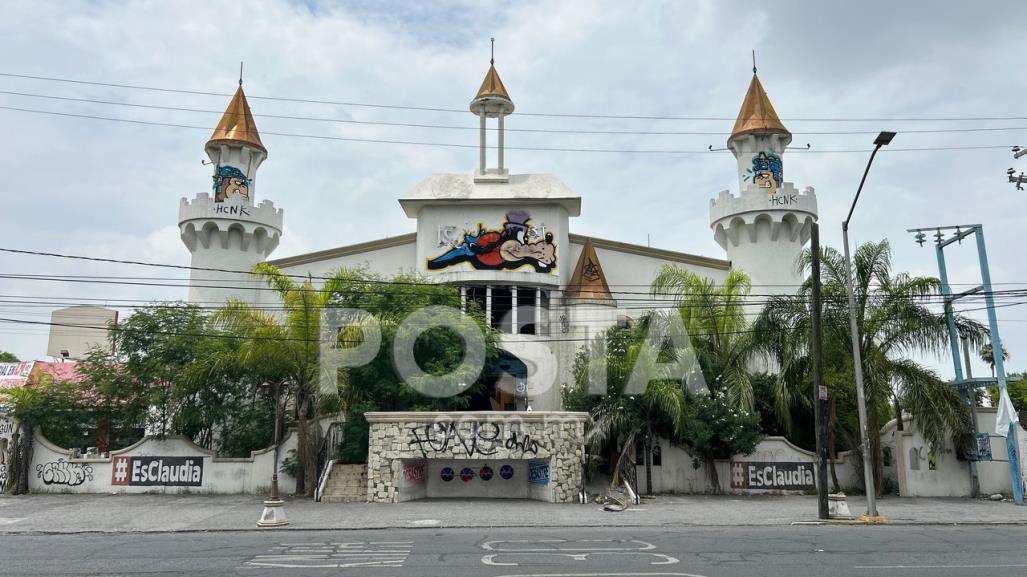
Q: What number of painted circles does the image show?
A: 4